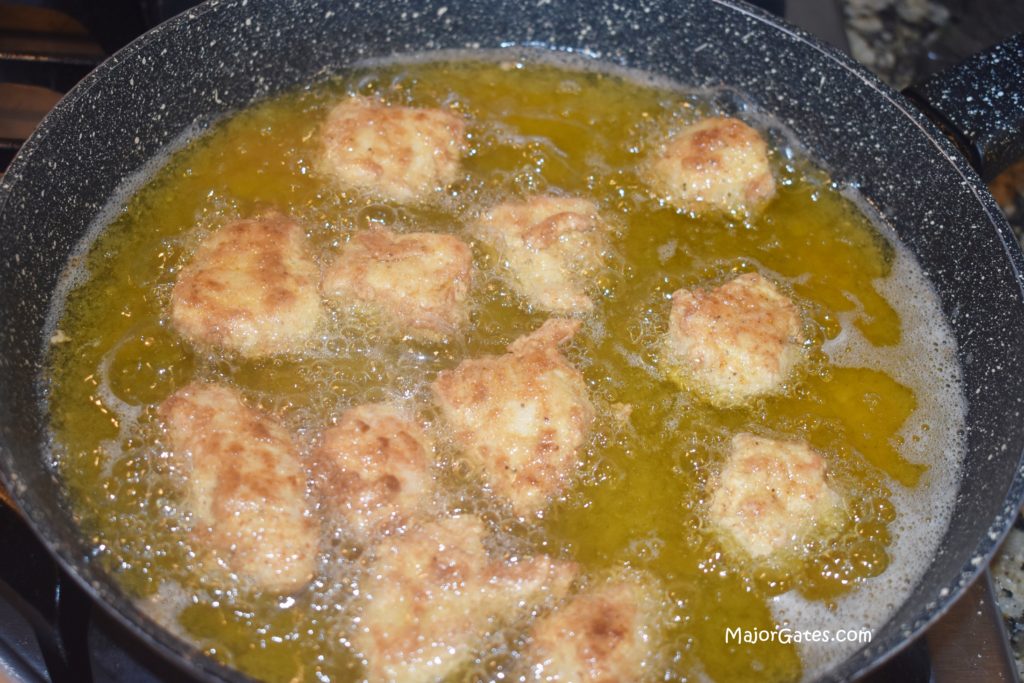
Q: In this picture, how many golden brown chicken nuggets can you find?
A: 12